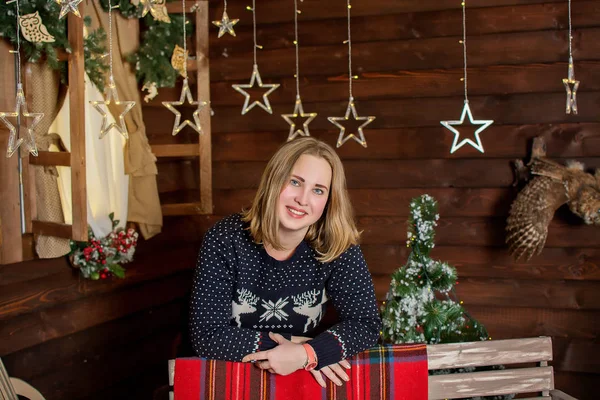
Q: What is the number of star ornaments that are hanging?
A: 11